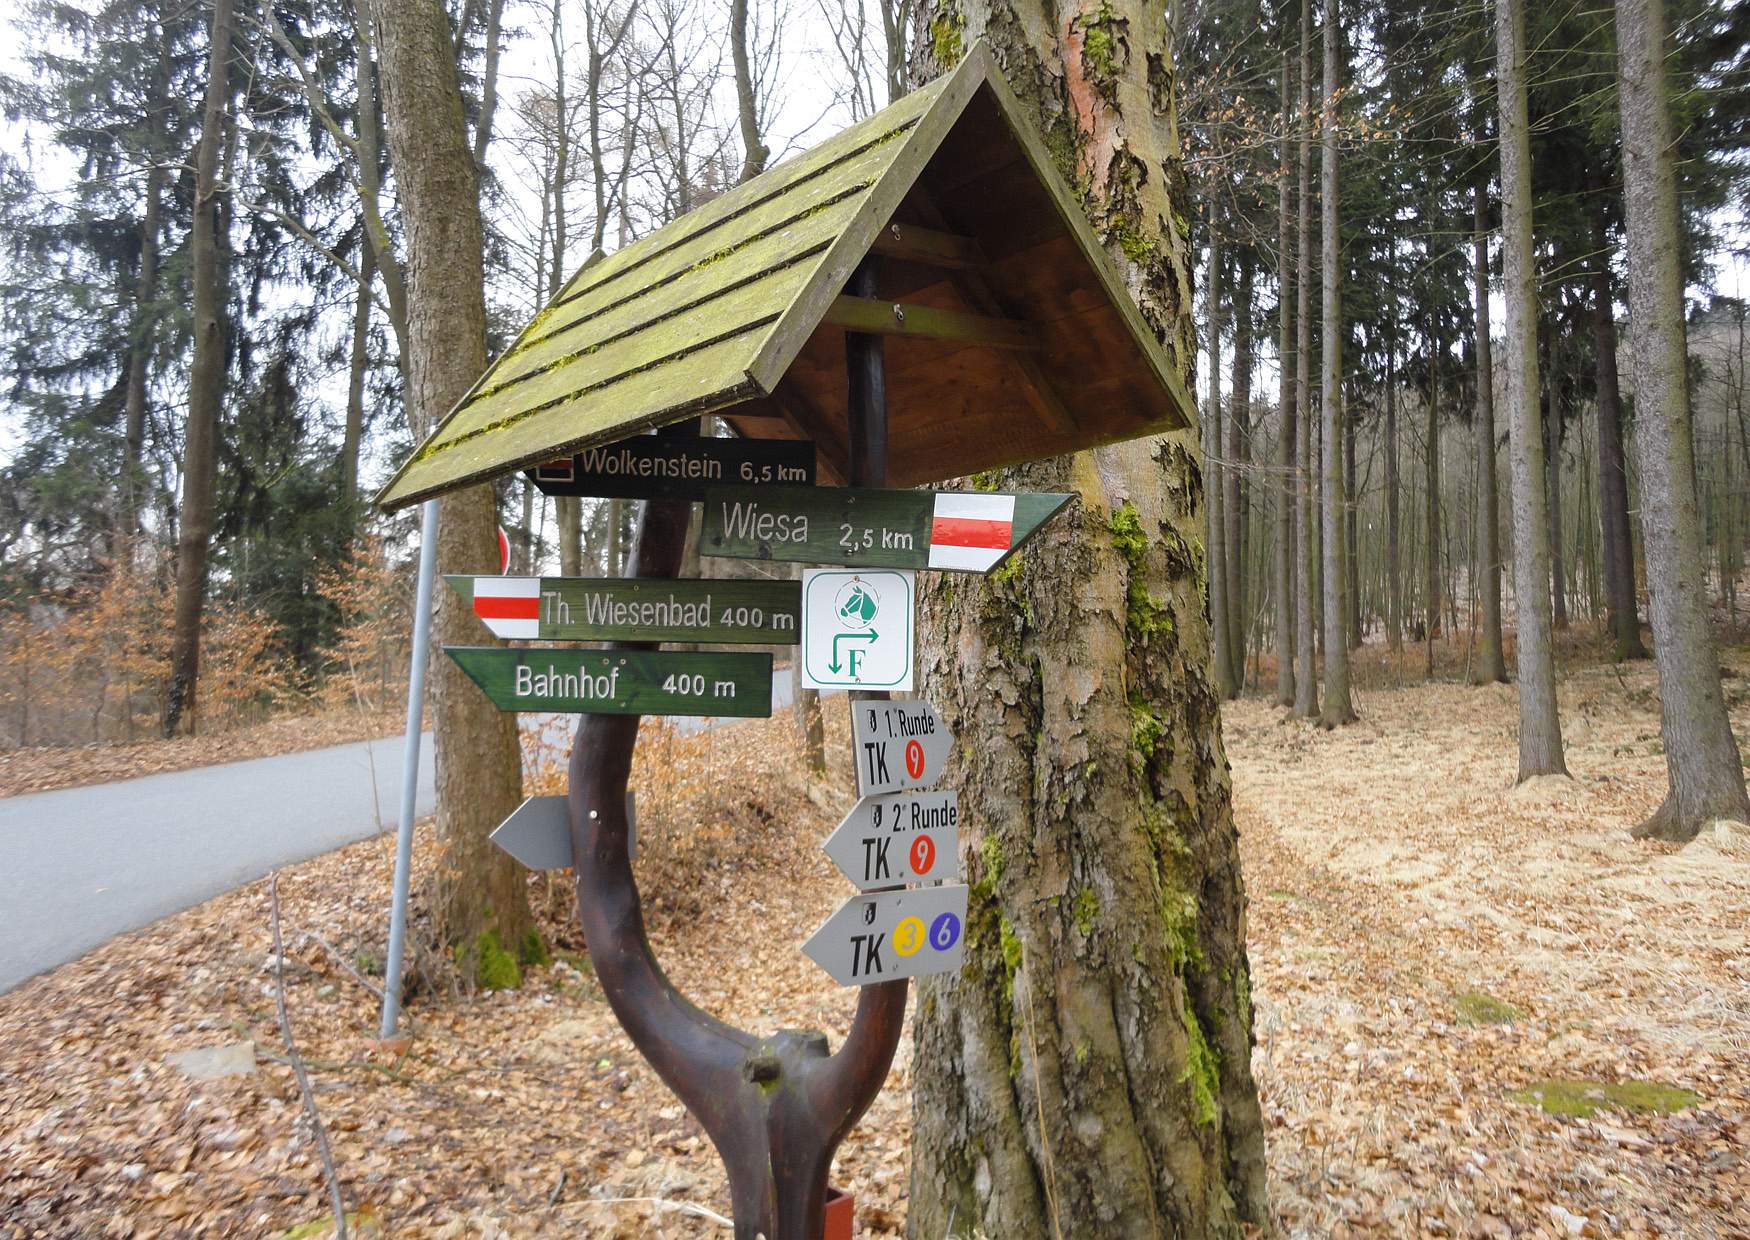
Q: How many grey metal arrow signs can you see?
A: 4